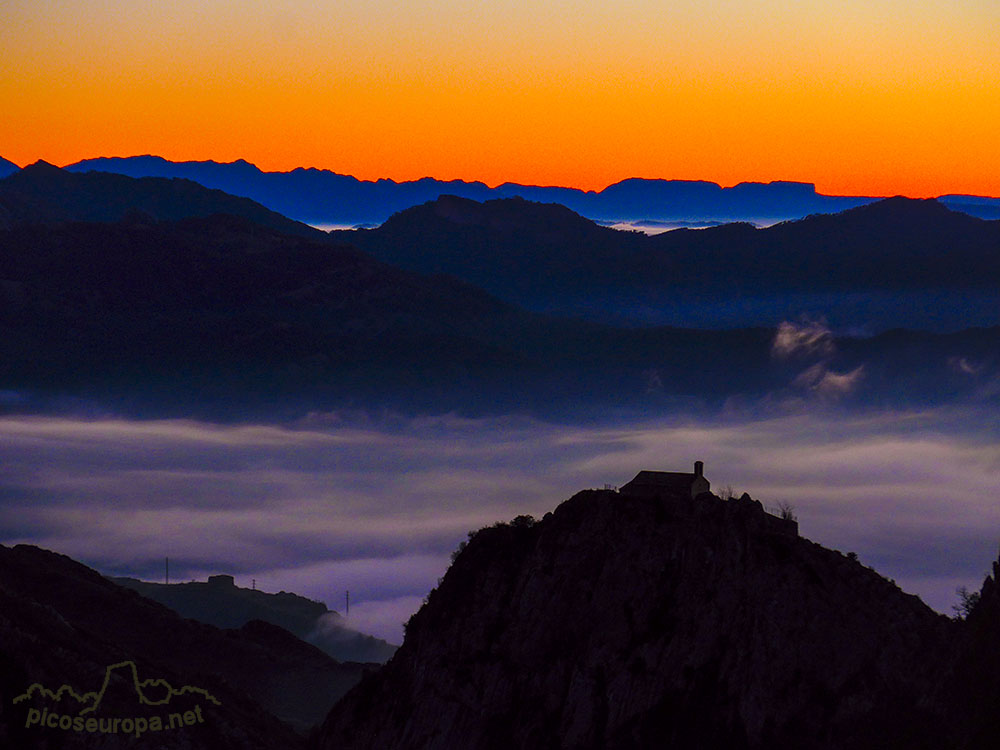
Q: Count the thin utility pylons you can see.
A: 3